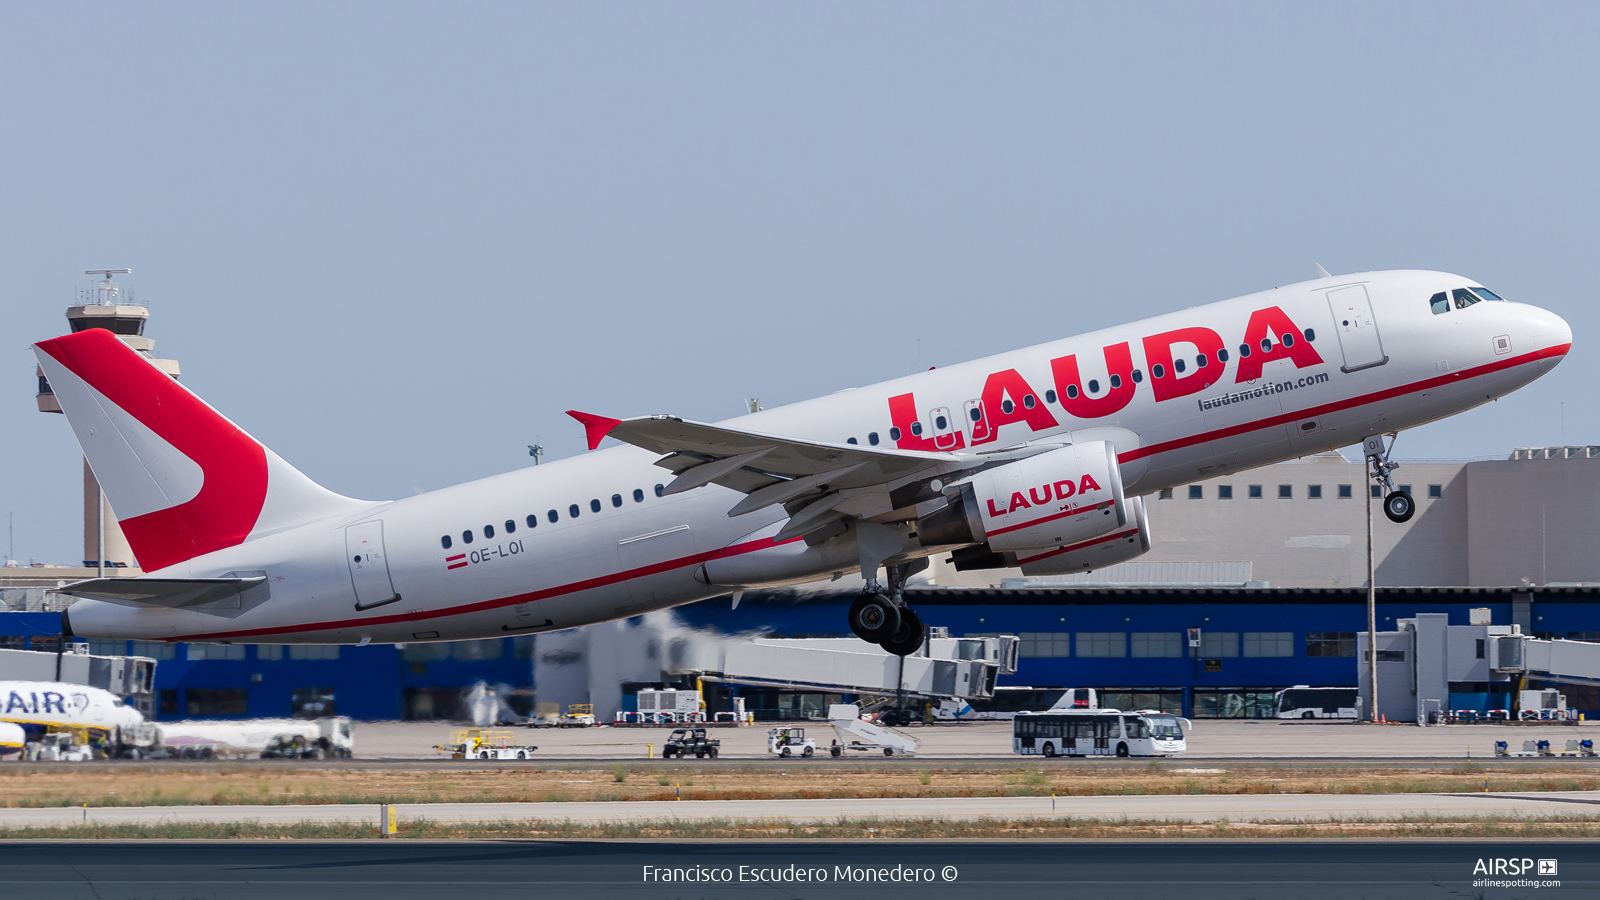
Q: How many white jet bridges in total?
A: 4